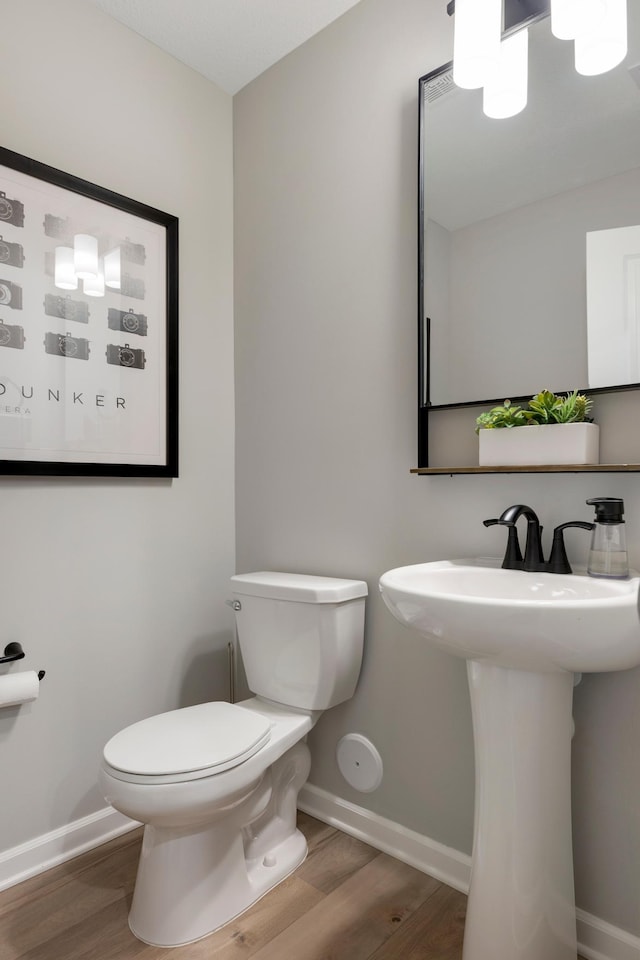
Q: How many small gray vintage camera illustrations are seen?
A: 12